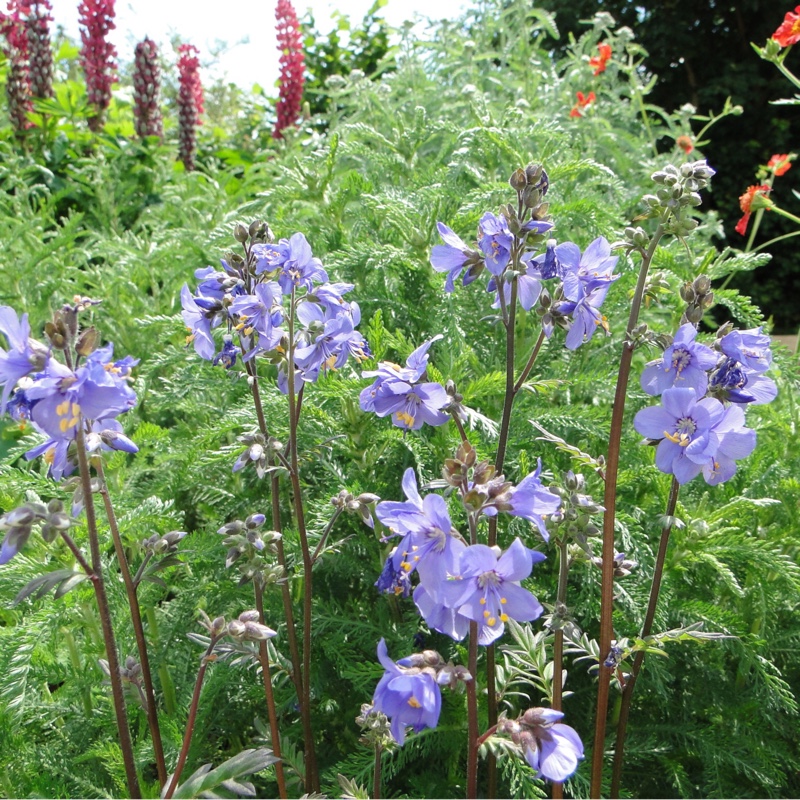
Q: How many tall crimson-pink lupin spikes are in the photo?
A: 6